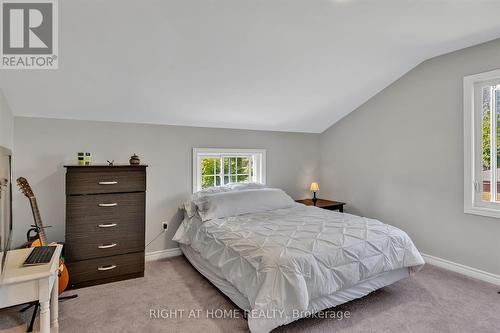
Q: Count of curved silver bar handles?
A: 5